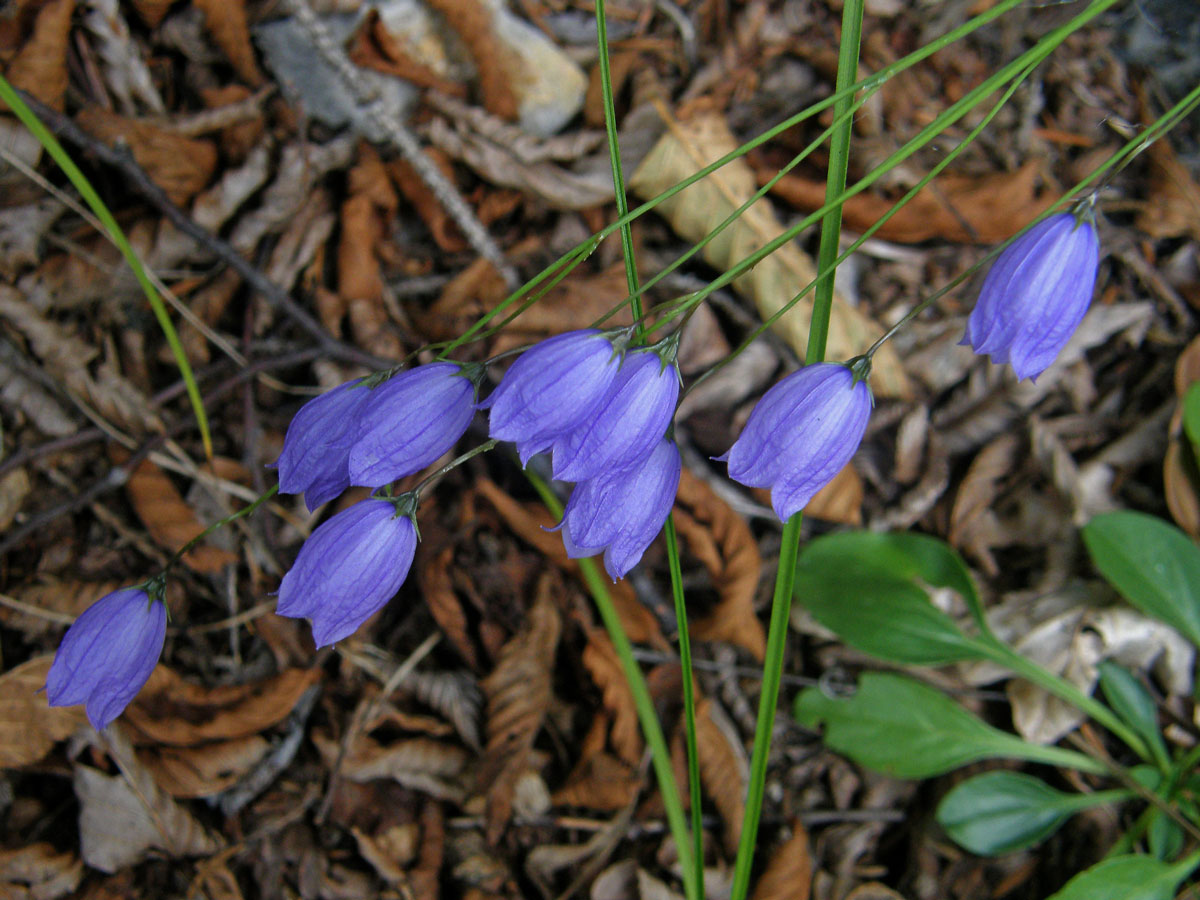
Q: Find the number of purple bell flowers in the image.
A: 9